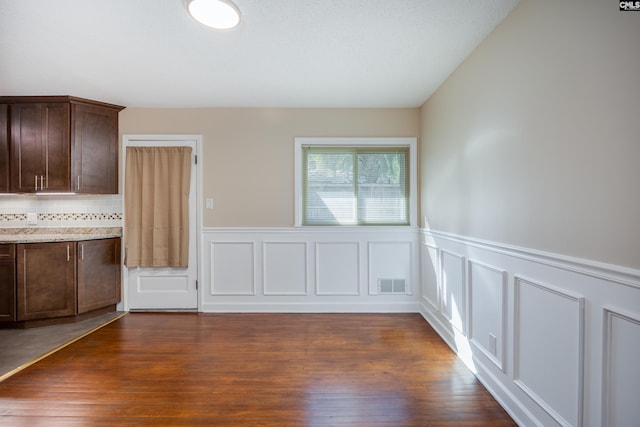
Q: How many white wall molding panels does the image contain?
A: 9